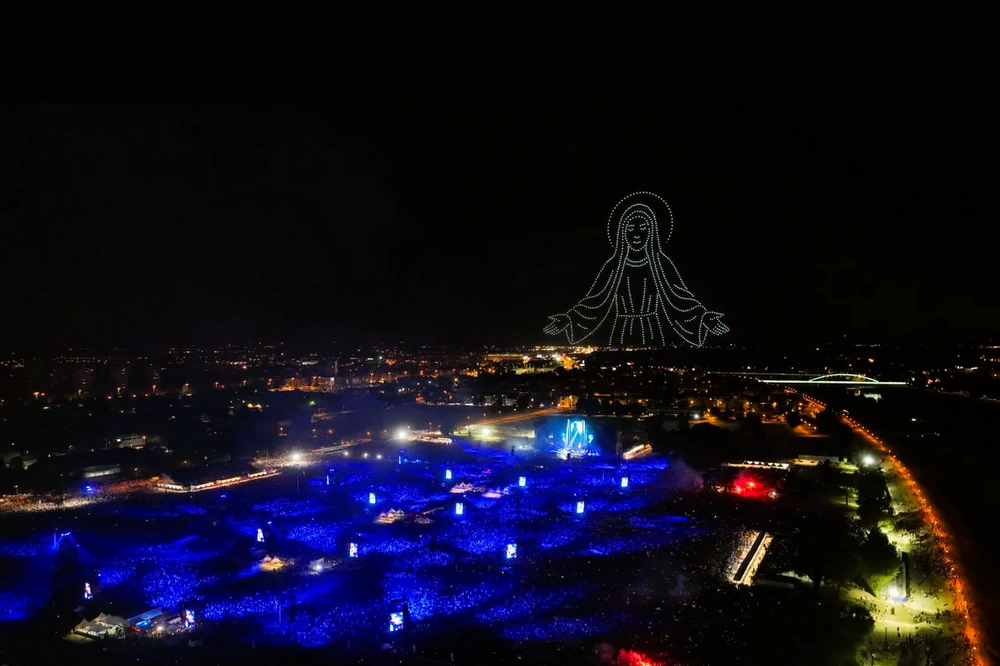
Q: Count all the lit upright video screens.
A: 12